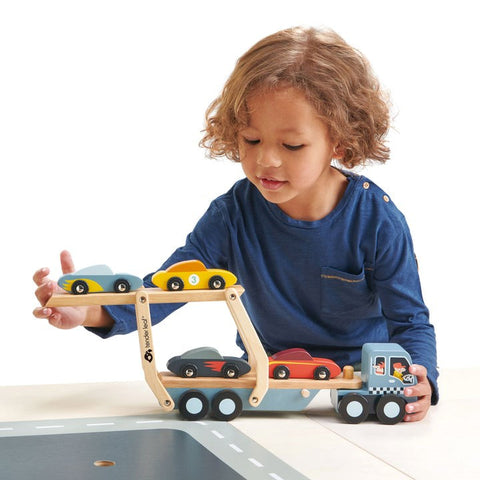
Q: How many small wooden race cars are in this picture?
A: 4